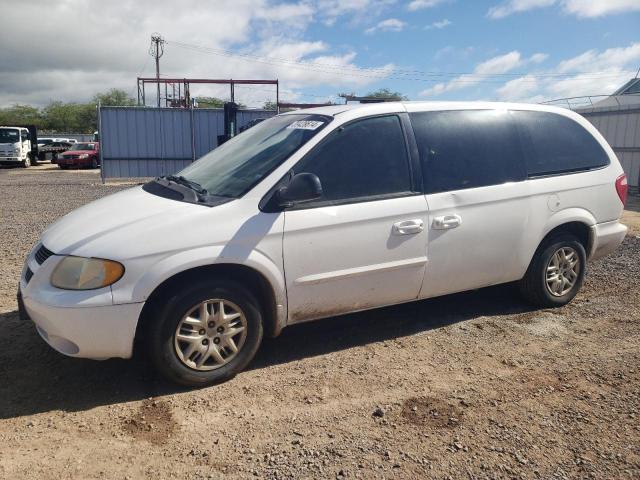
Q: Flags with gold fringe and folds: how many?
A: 0